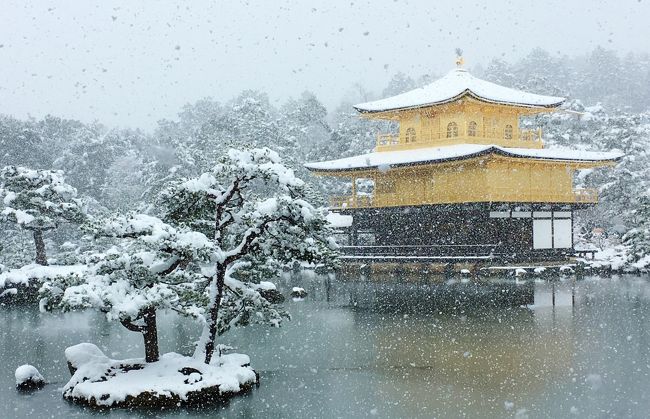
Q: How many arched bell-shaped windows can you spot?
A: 4